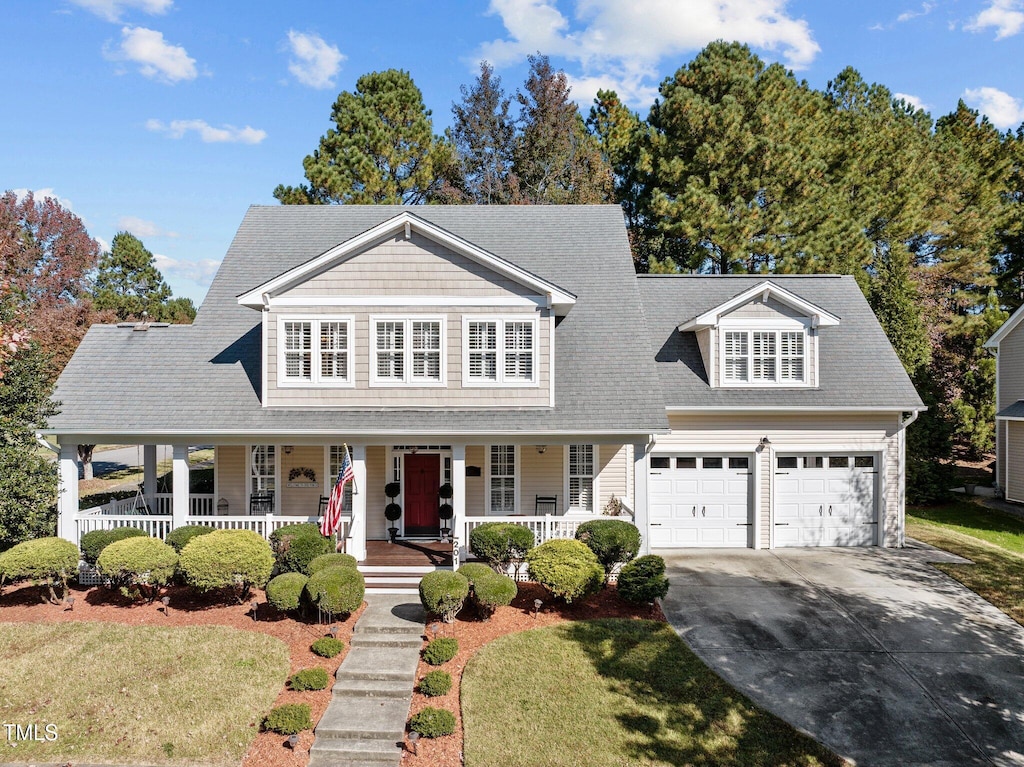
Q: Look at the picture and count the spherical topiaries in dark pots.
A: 2